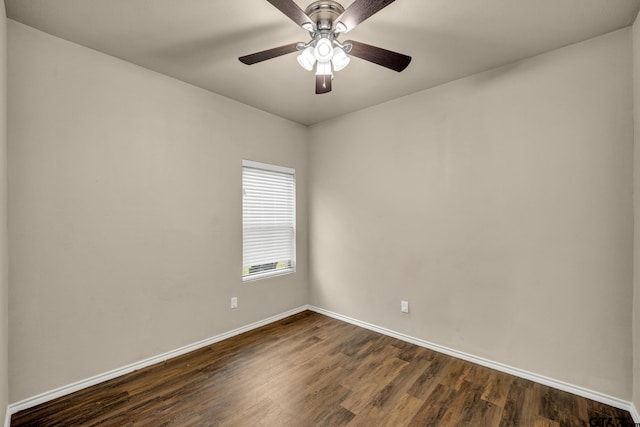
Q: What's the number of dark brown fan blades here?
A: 5